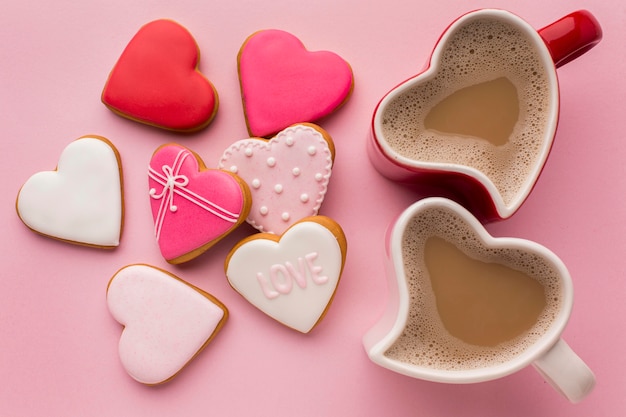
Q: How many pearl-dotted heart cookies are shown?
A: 1